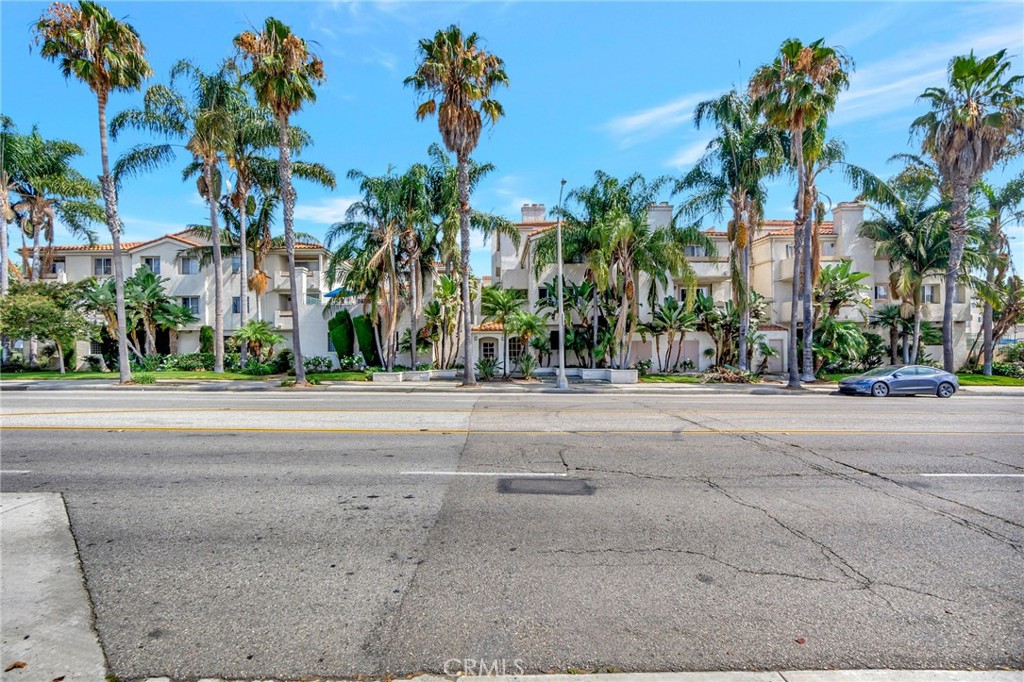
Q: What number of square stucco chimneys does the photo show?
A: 3